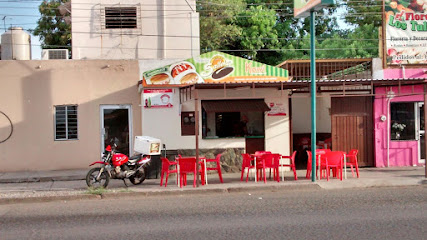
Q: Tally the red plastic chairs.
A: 12